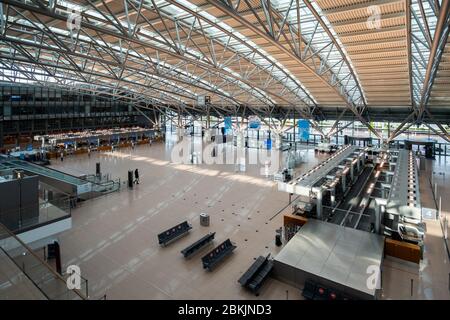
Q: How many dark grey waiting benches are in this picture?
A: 5